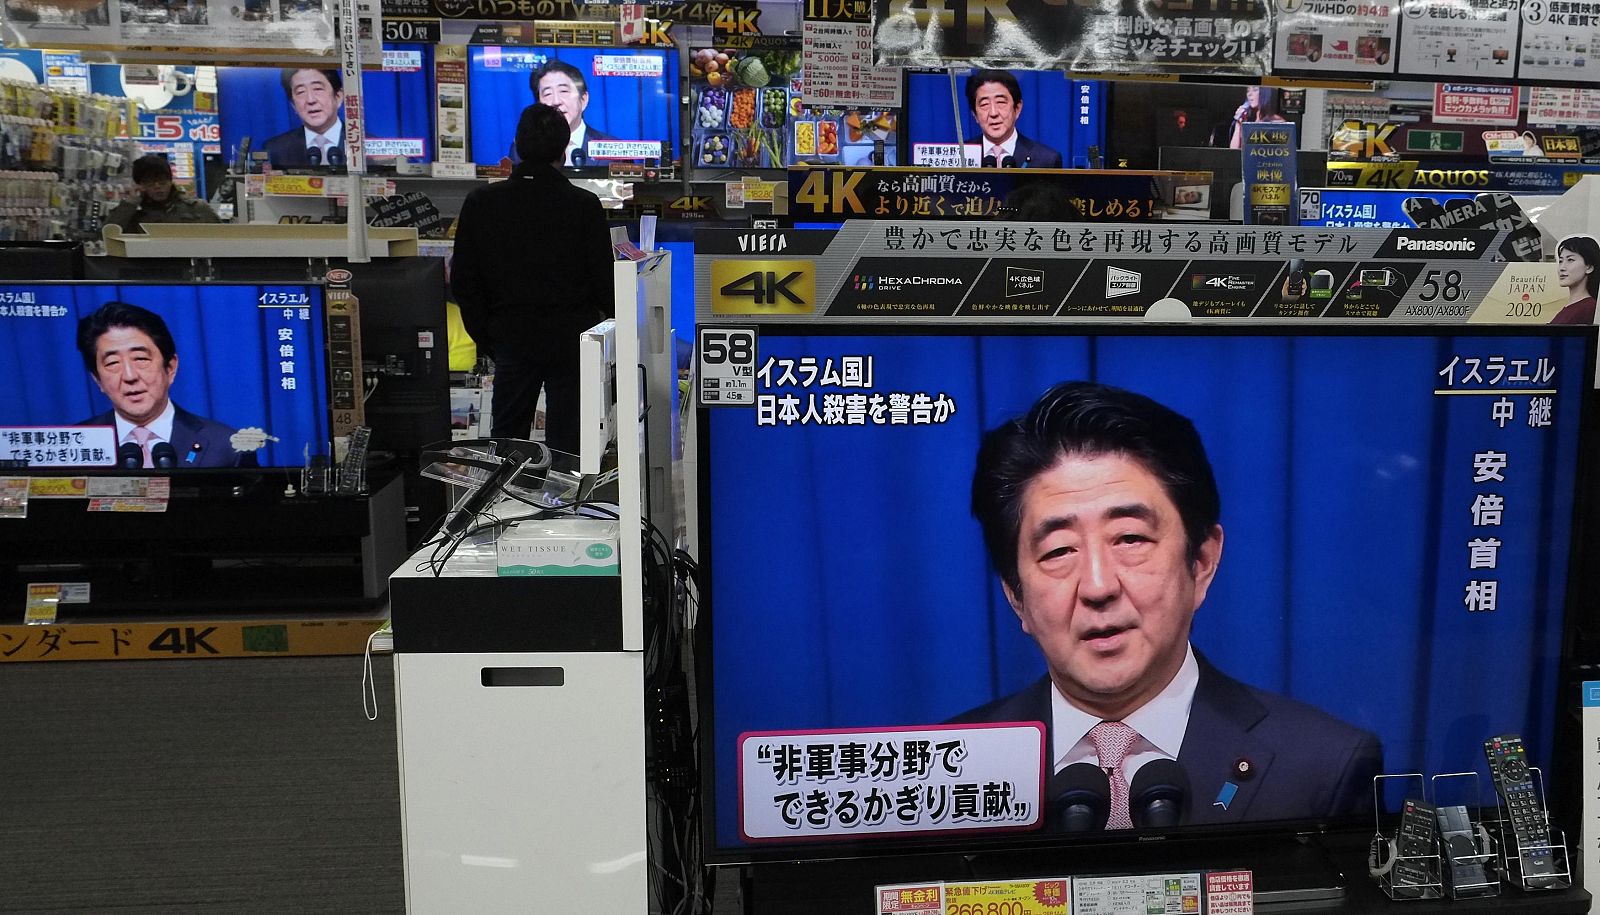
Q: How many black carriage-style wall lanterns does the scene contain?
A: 0